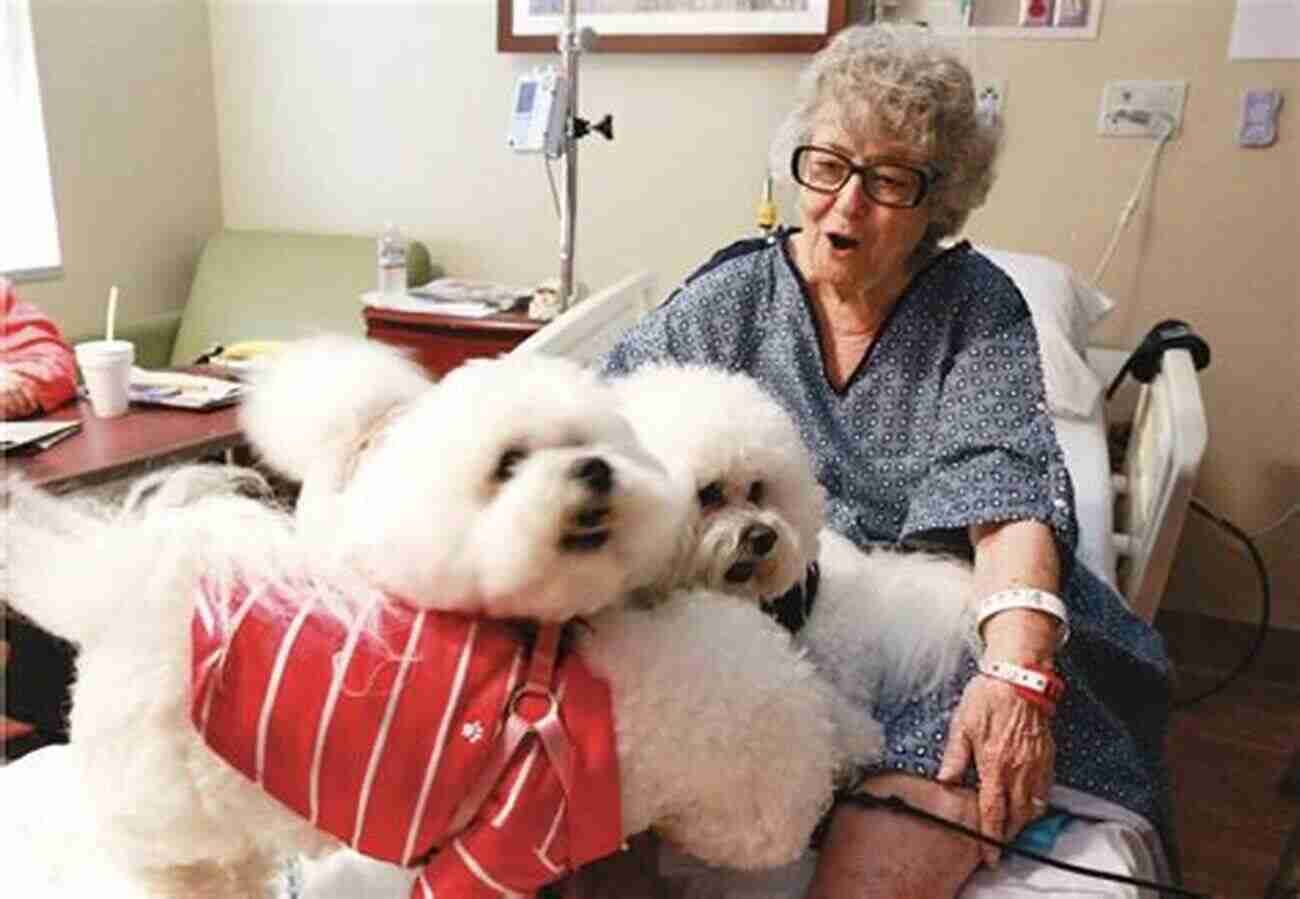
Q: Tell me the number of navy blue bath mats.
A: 0